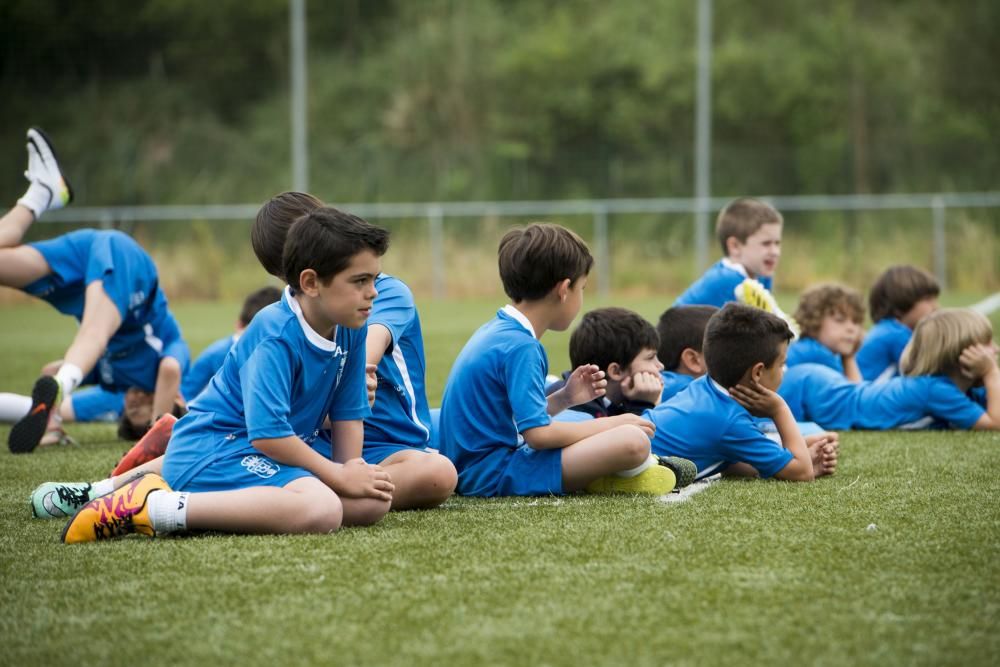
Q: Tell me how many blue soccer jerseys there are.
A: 11